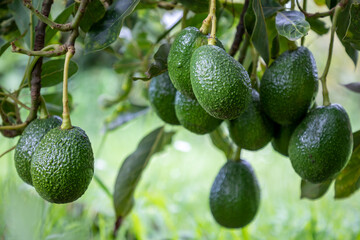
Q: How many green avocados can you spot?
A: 11